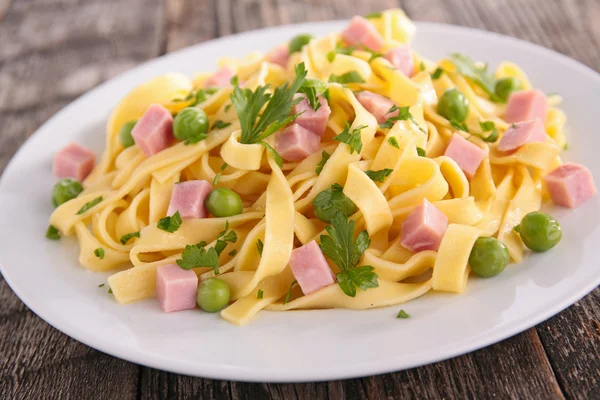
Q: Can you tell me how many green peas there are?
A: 11